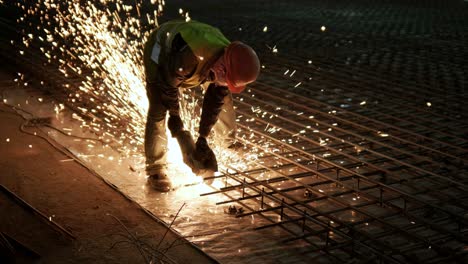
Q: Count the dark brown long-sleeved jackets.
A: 1